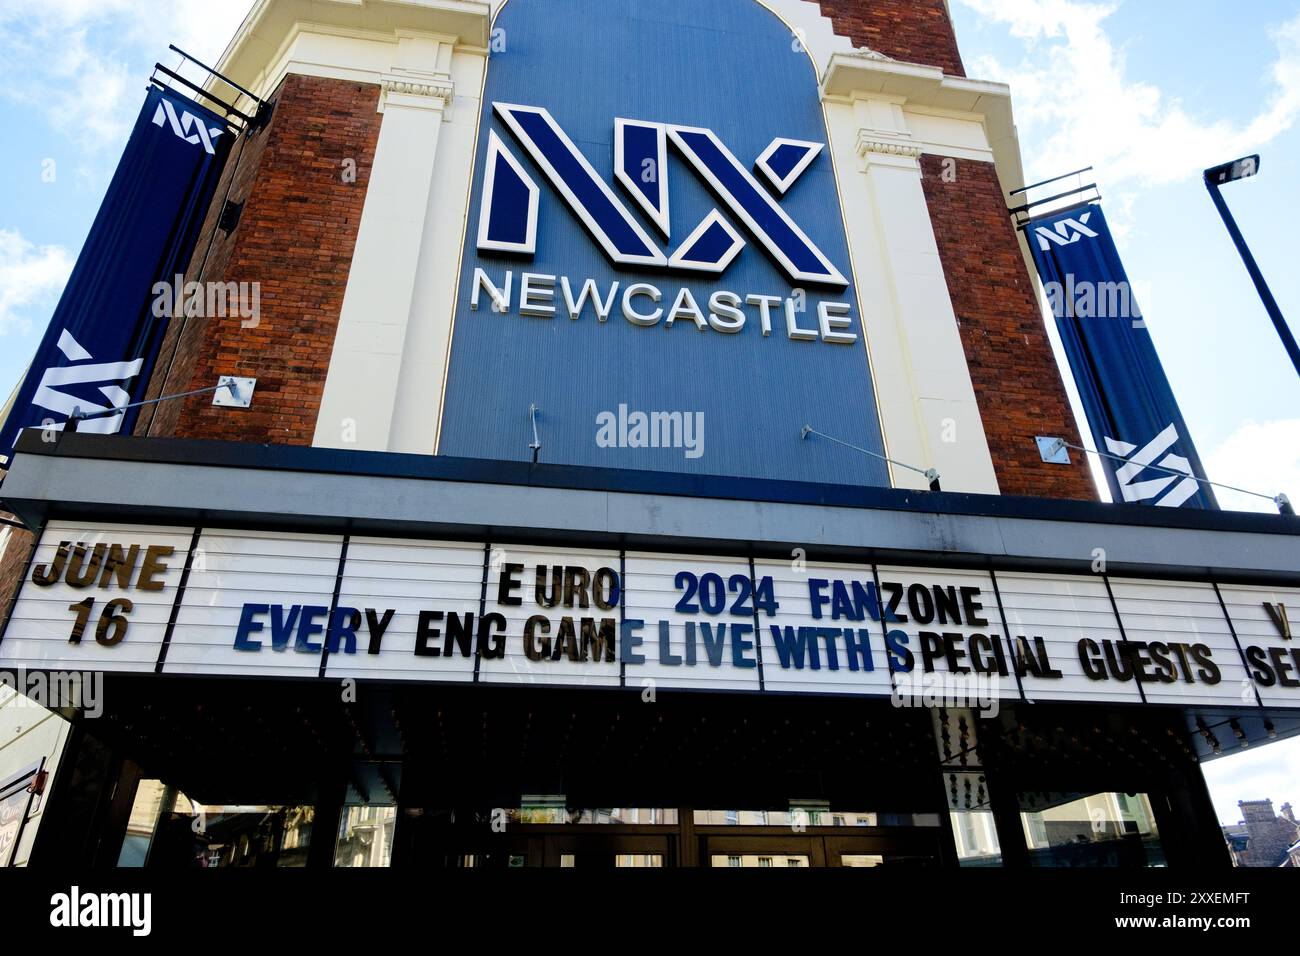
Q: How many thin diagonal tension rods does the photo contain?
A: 4